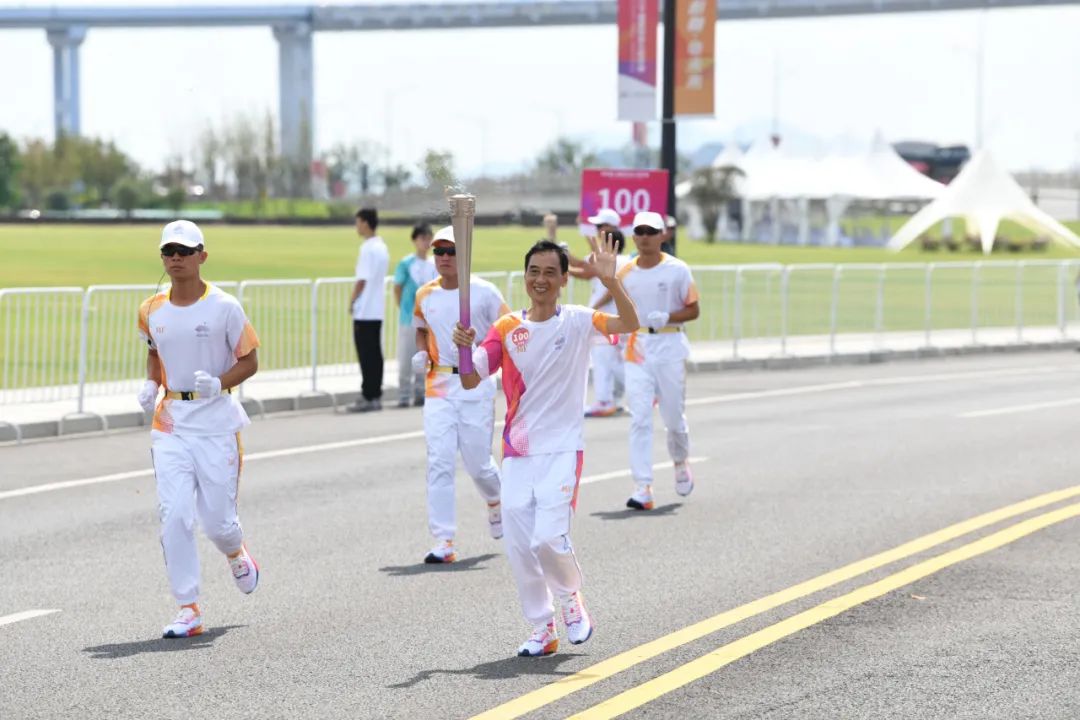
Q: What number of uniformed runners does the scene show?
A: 5